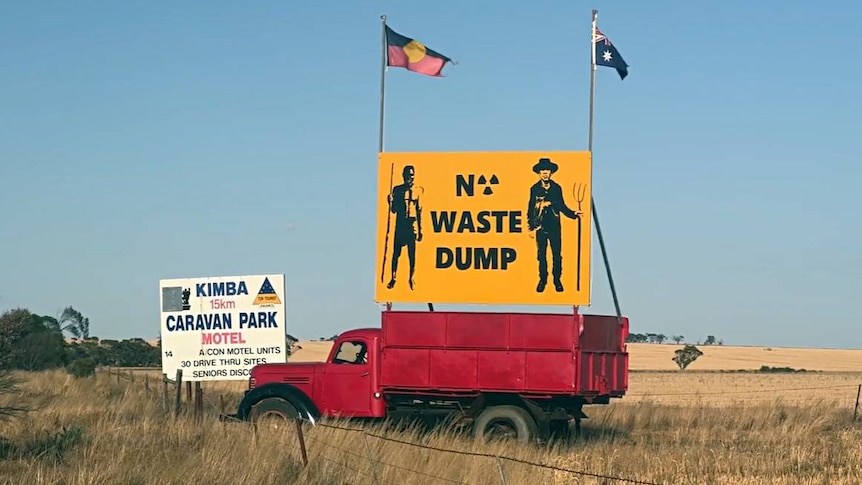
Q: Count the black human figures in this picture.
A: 2